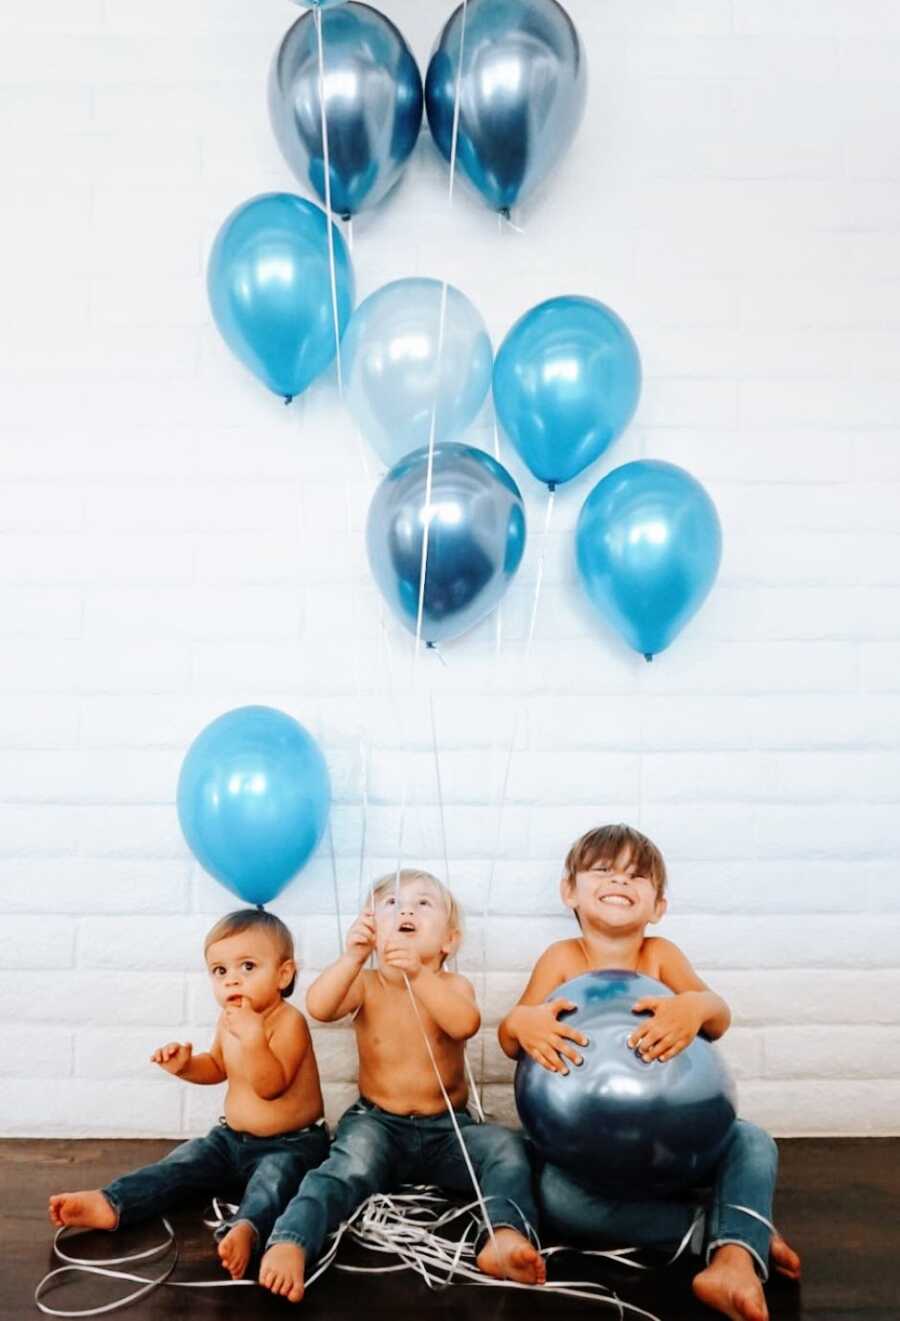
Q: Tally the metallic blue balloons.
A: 4